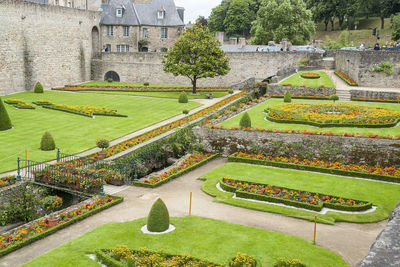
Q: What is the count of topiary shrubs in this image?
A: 7